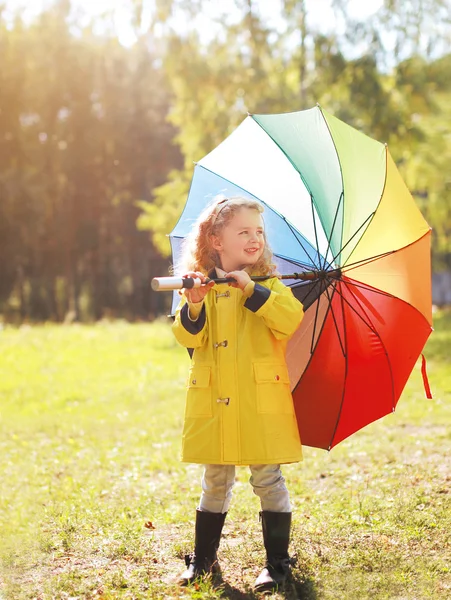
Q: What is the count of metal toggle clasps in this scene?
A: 3